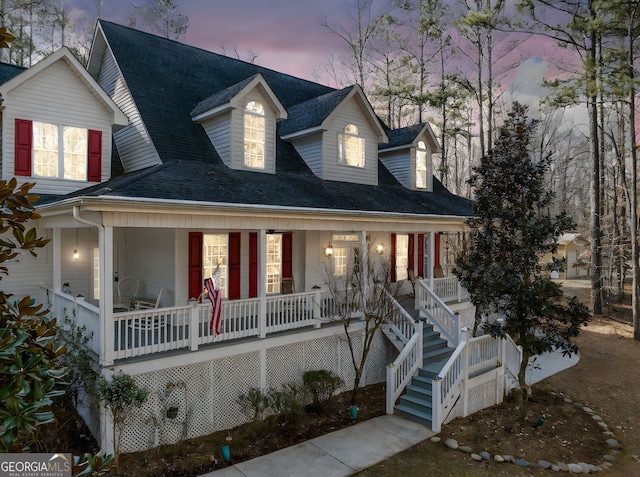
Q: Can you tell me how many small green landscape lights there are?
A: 3